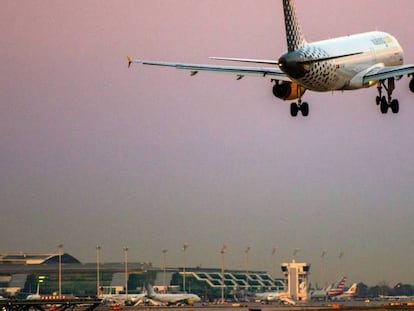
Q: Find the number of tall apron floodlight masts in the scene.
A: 11